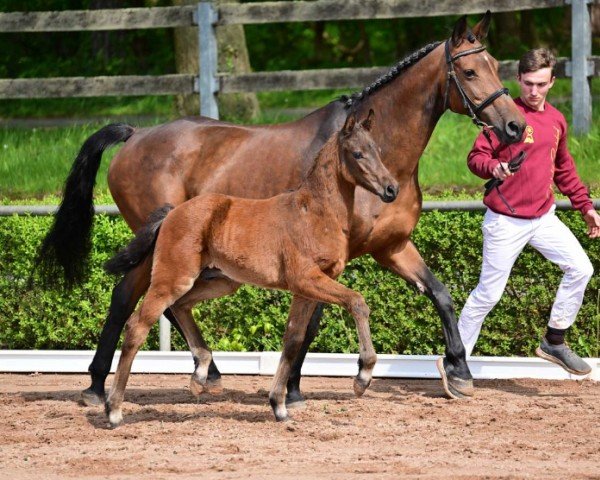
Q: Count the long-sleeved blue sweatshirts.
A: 0